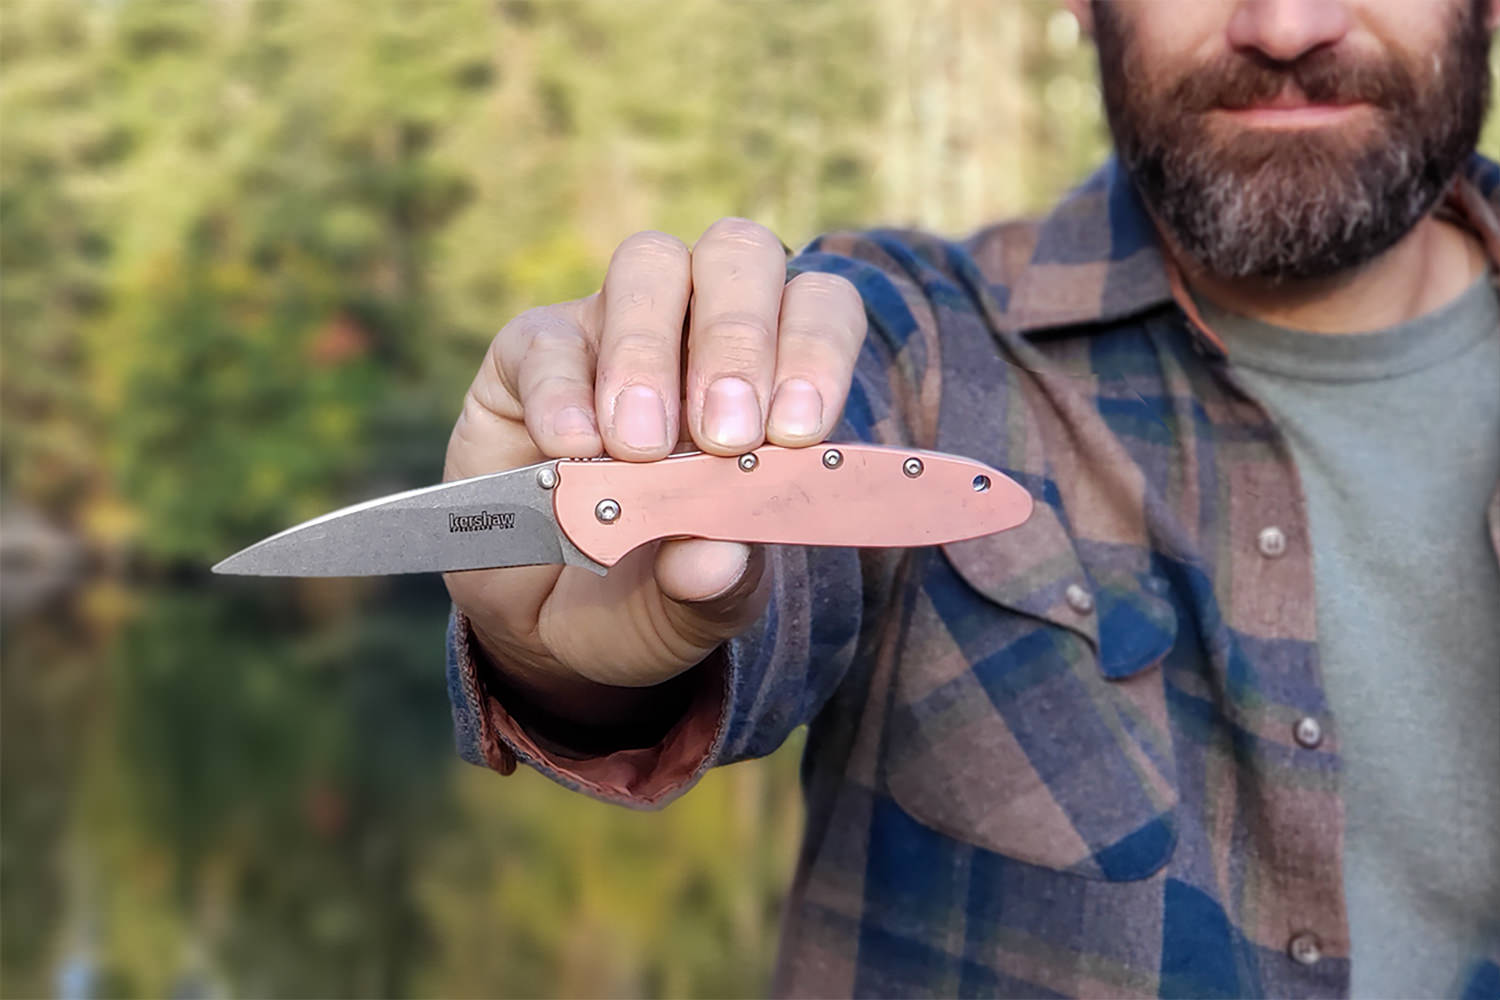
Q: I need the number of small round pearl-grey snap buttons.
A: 4